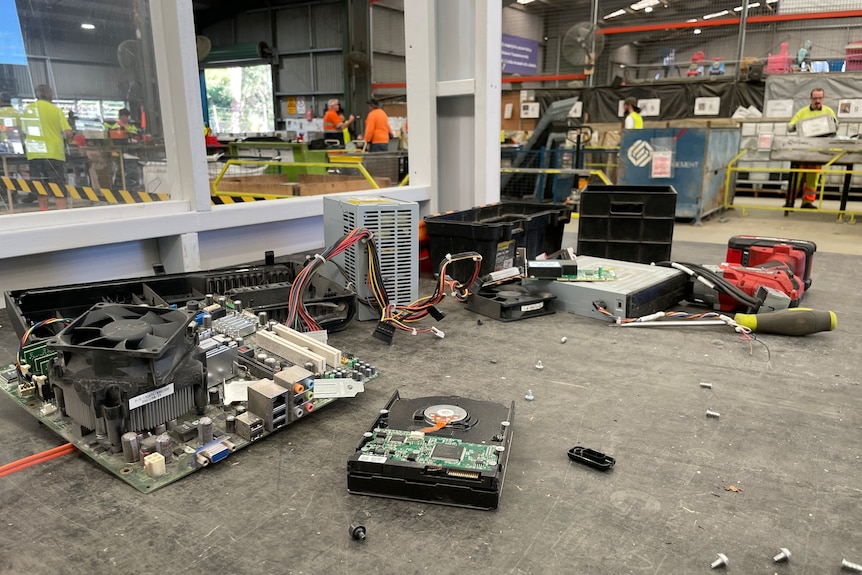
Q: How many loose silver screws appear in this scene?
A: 8